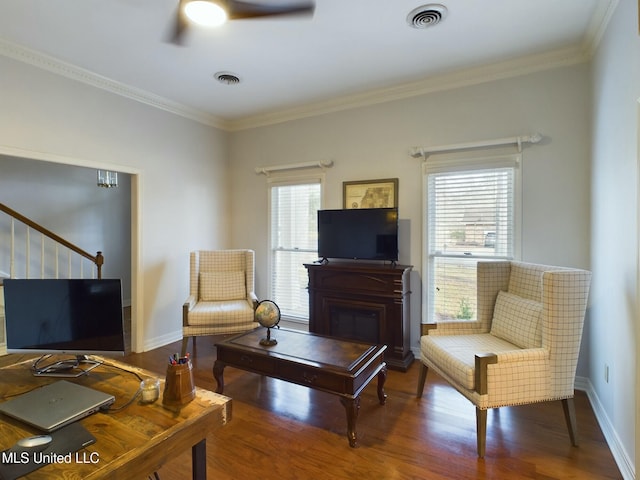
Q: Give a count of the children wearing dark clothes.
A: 0